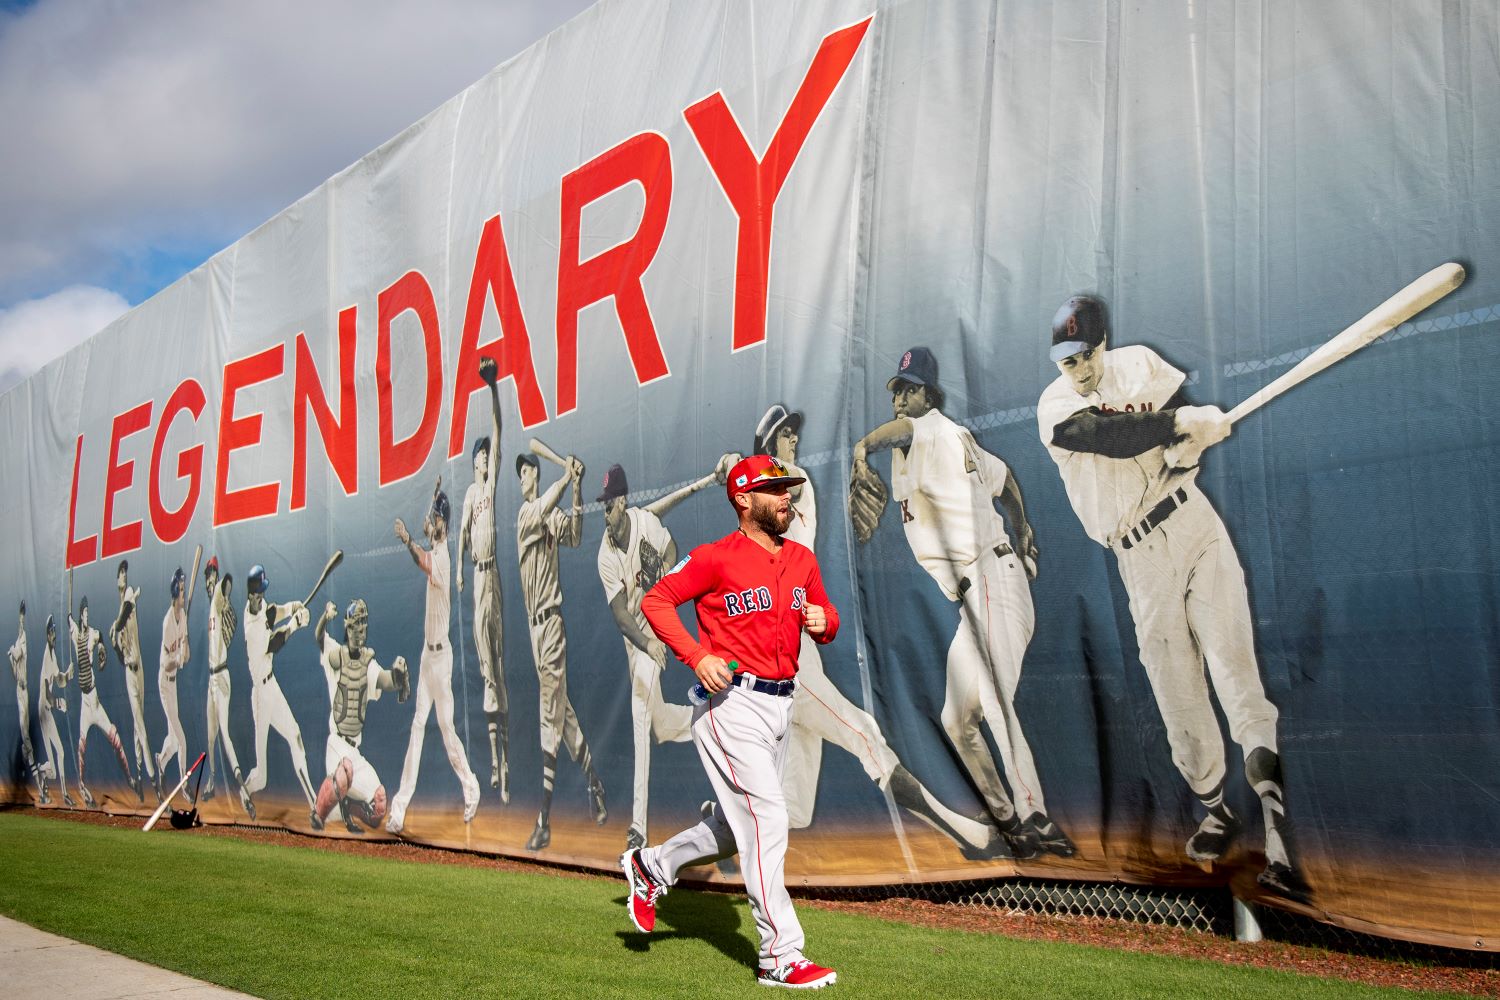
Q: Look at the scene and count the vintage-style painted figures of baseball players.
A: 15